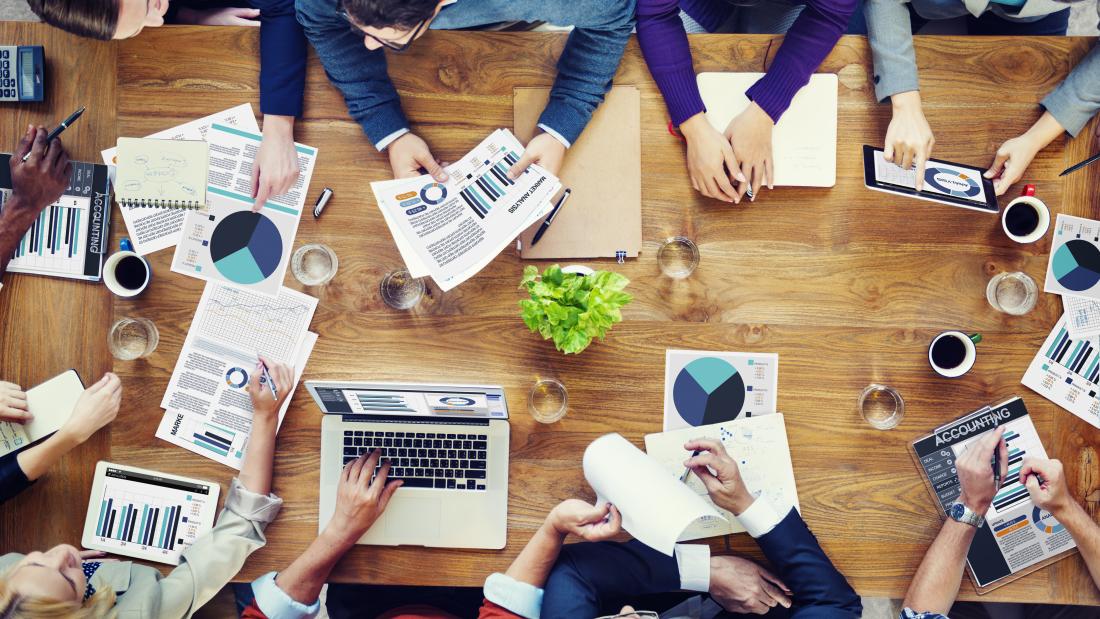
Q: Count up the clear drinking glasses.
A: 7